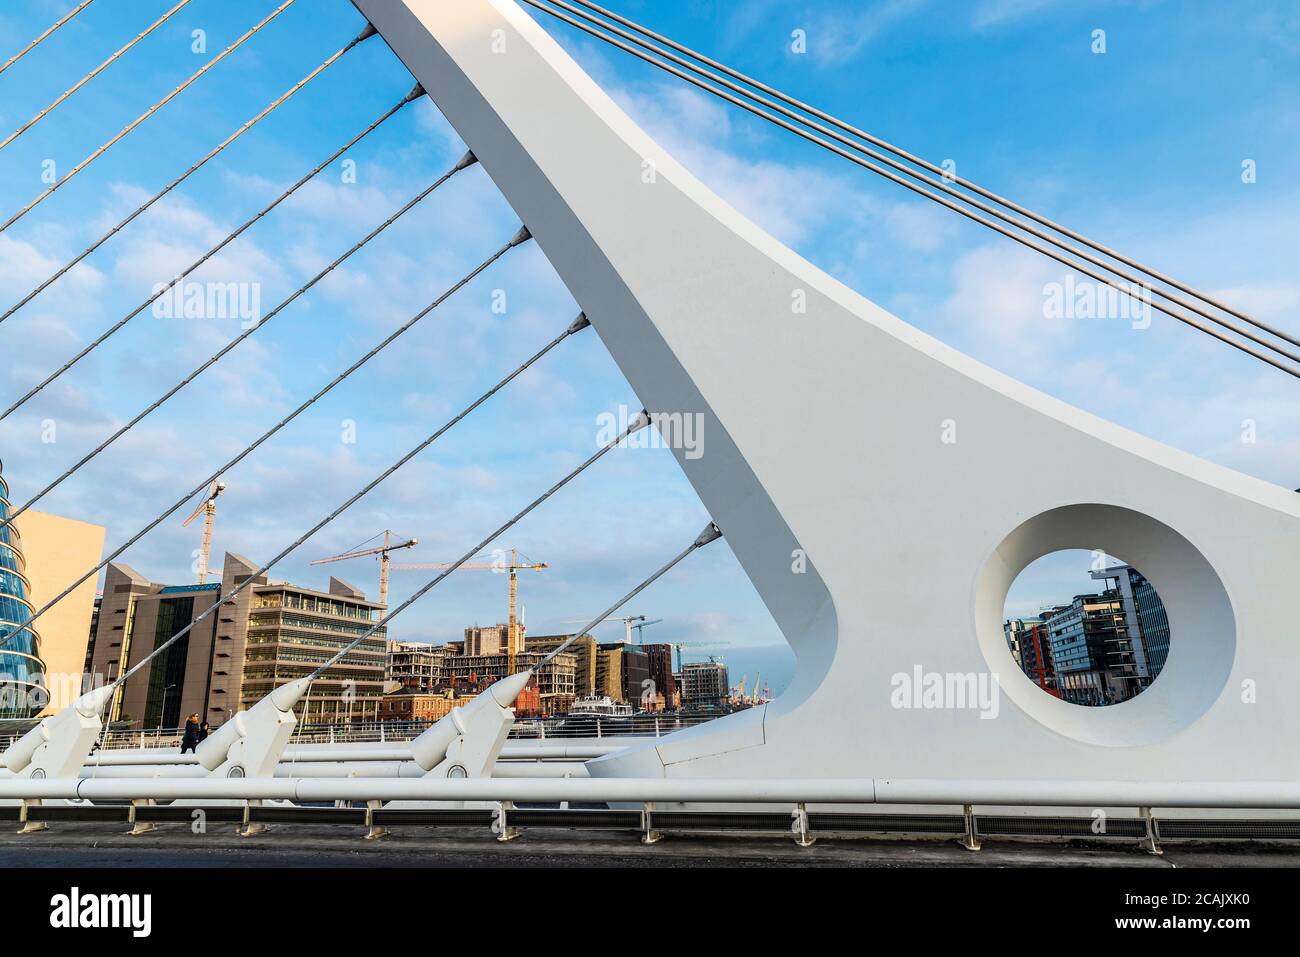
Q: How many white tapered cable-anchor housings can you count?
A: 3